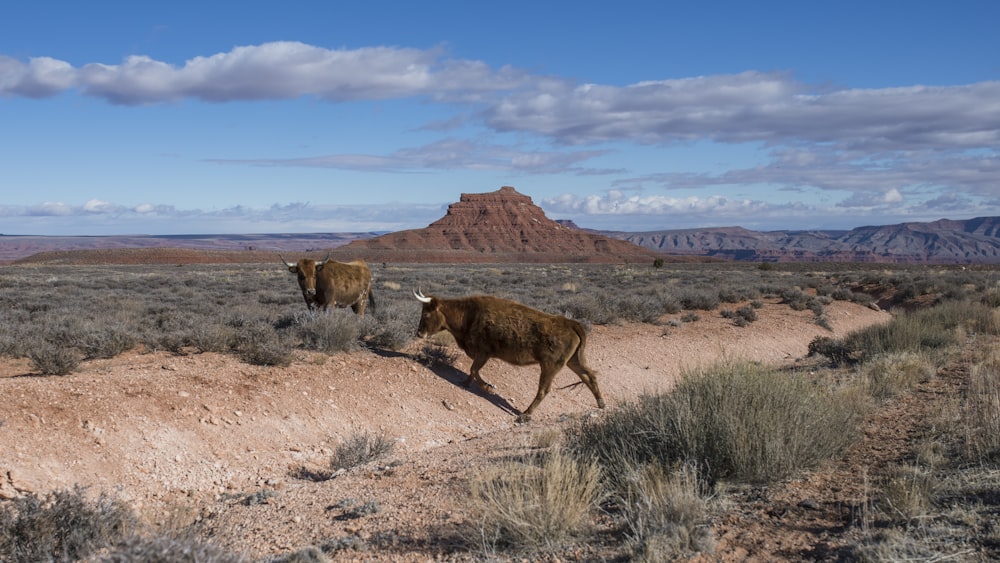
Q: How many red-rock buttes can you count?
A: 1